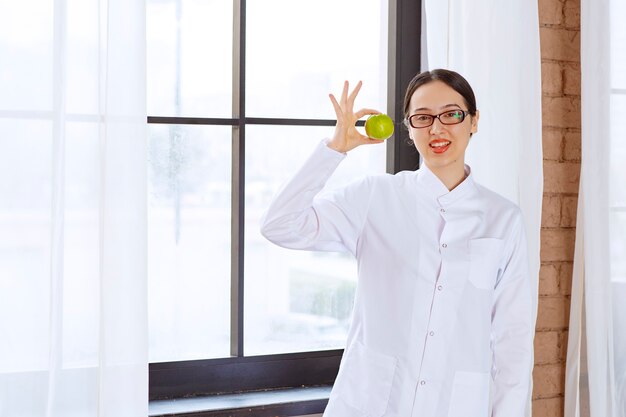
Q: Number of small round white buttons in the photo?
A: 5